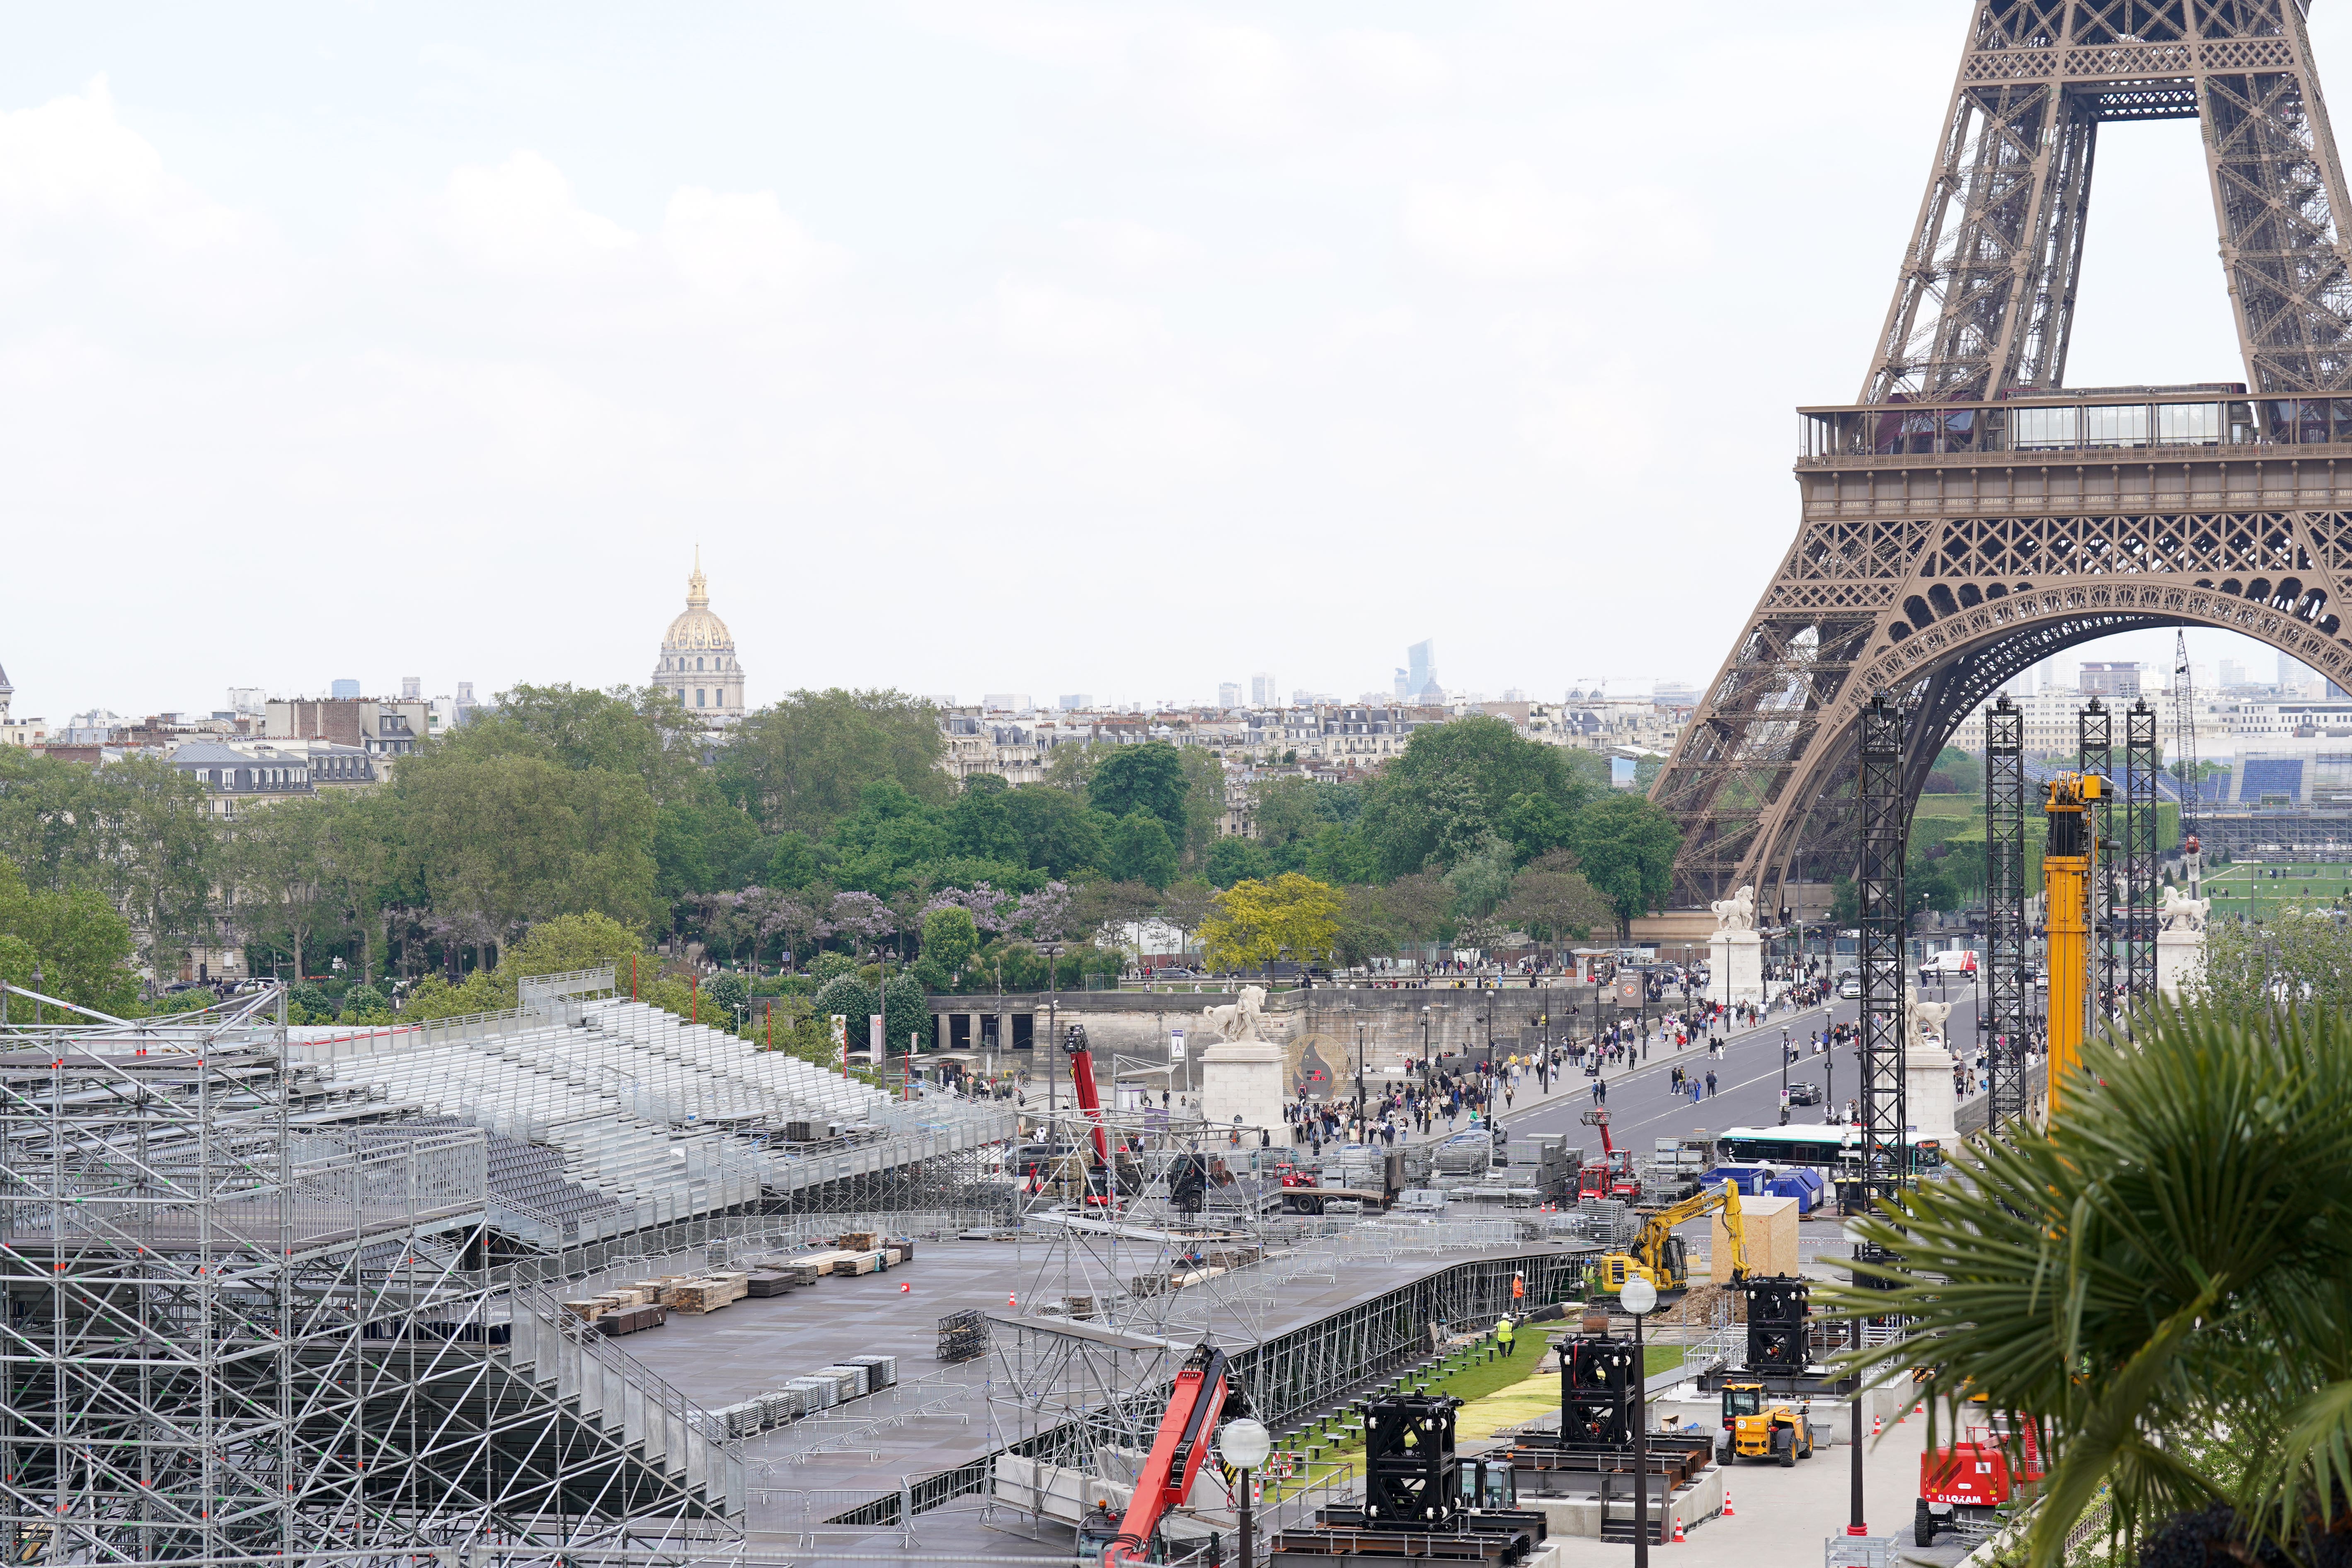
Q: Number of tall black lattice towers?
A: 4